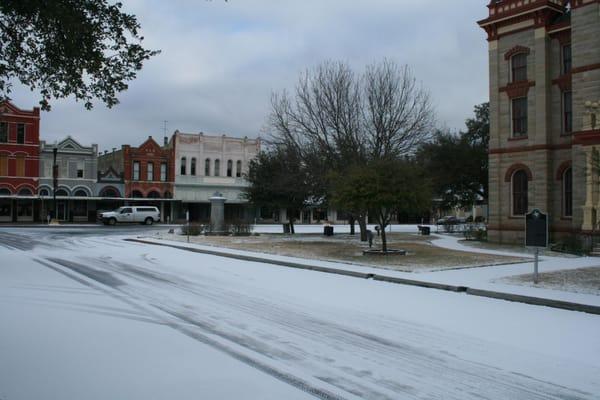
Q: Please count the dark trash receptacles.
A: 2